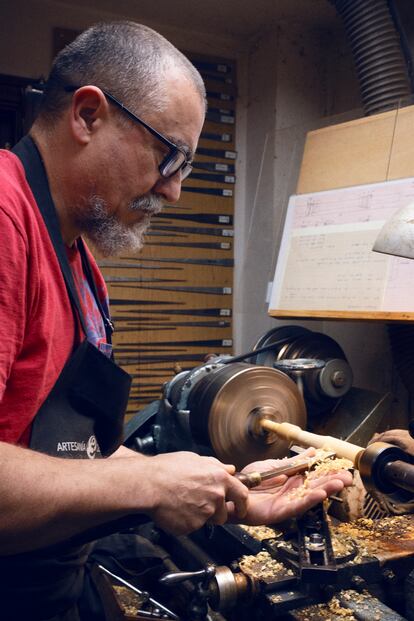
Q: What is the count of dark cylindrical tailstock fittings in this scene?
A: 1